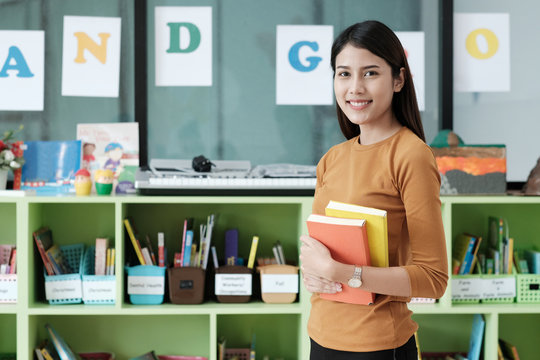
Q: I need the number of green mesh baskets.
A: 3